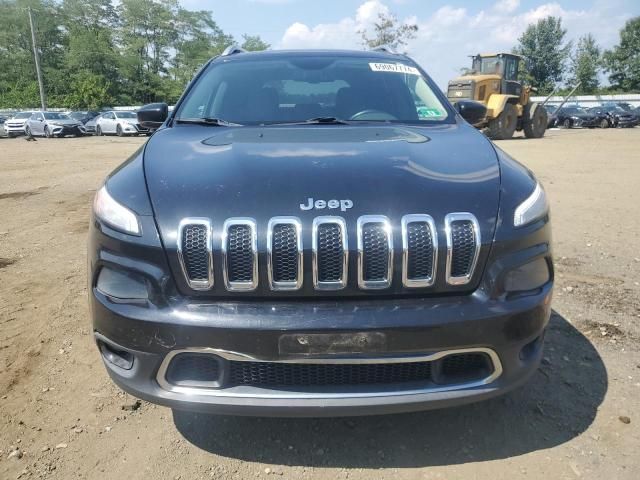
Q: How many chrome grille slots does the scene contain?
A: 7